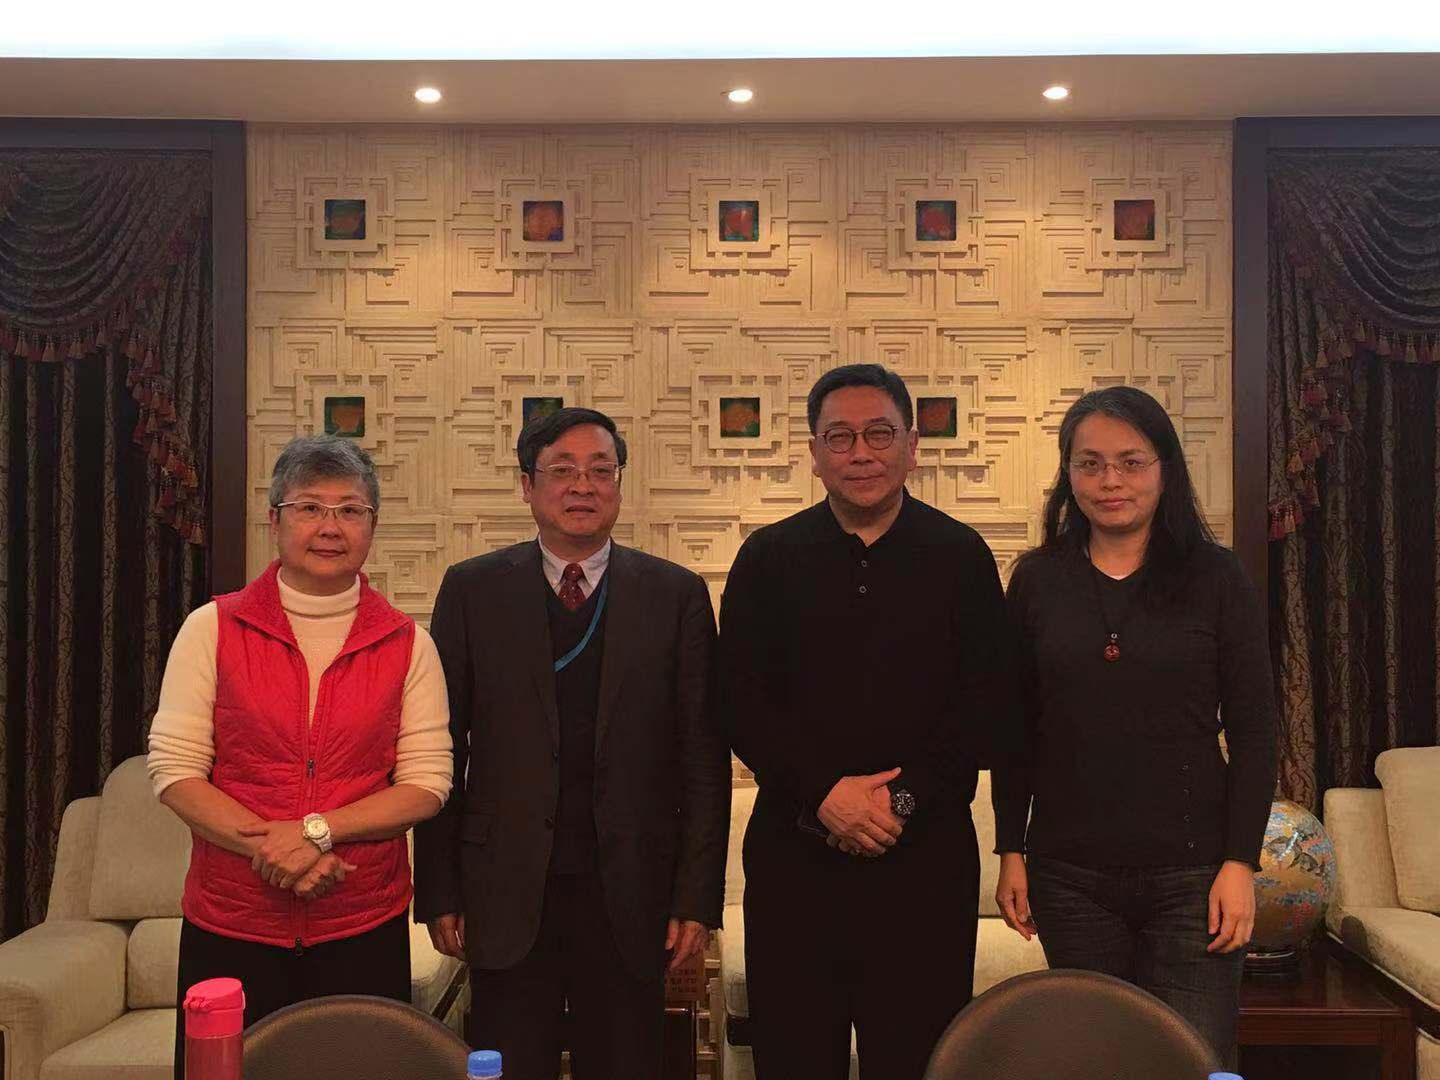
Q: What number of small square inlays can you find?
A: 9